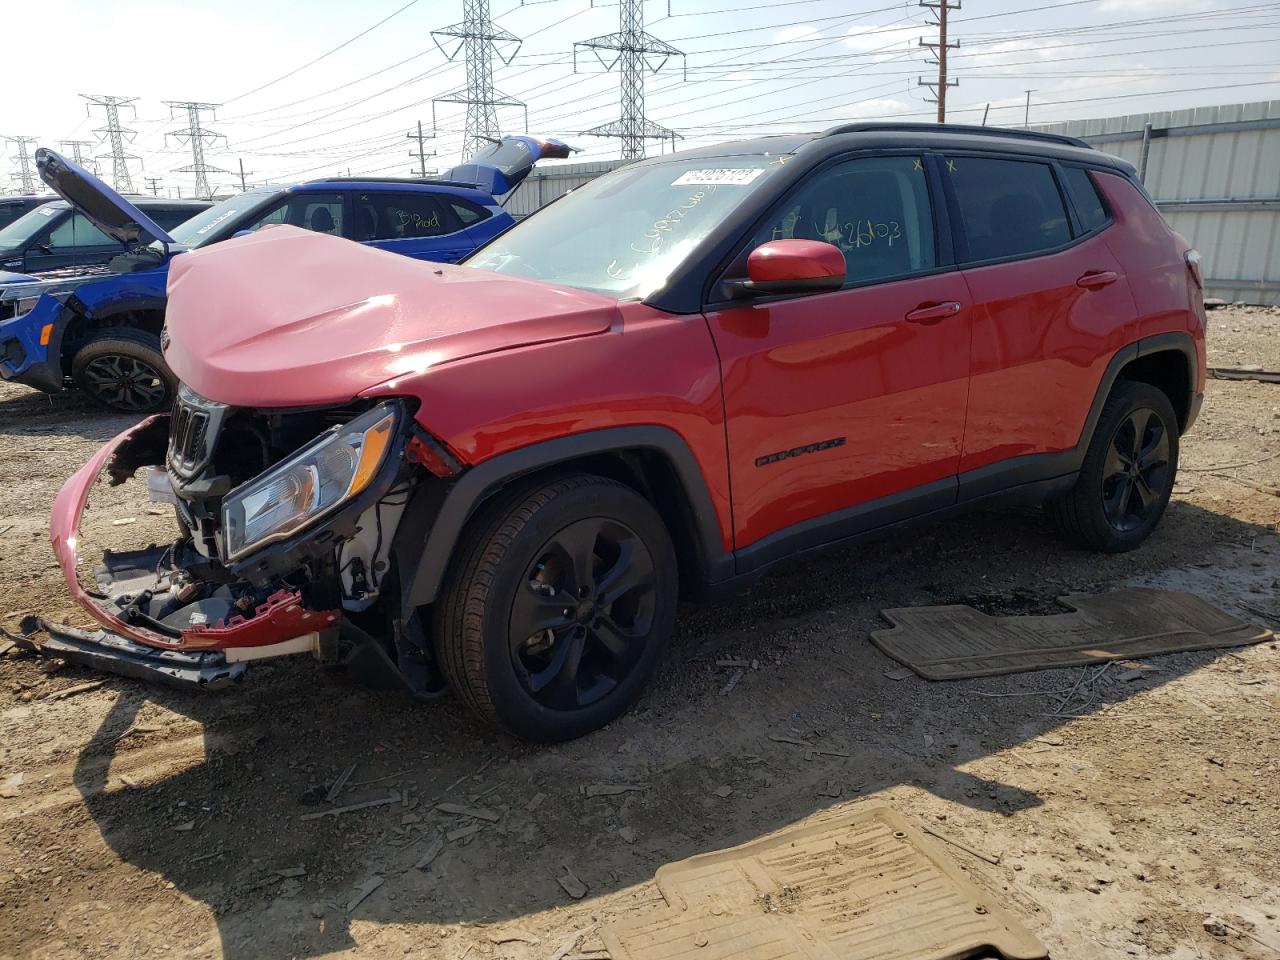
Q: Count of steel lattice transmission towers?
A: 6